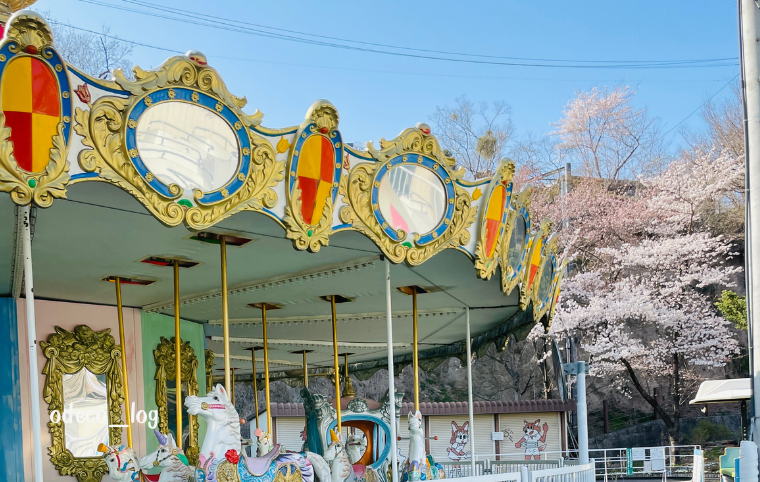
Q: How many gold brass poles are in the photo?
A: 10